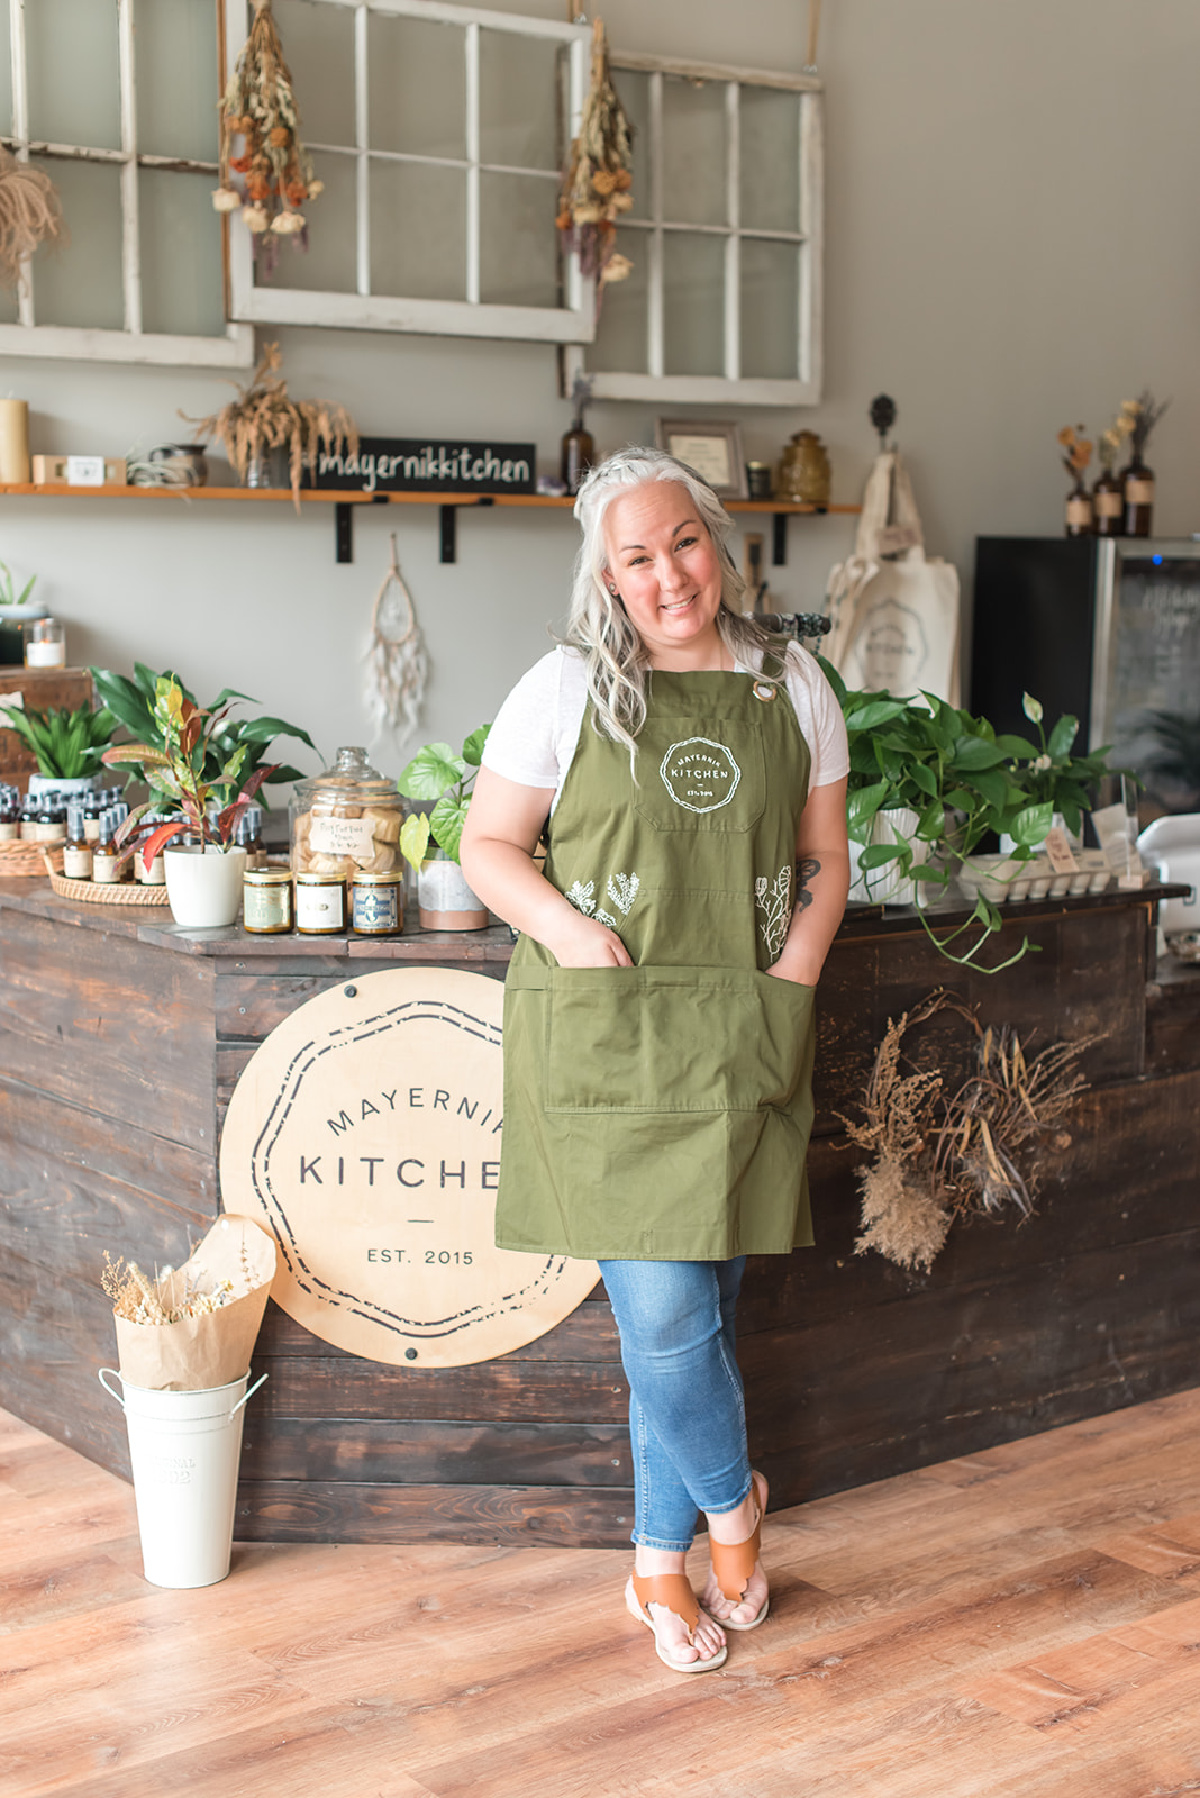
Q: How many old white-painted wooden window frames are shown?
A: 3